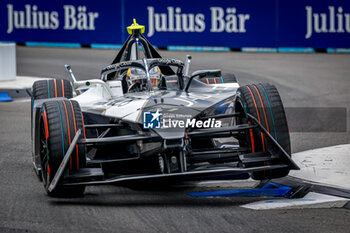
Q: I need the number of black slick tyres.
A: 4